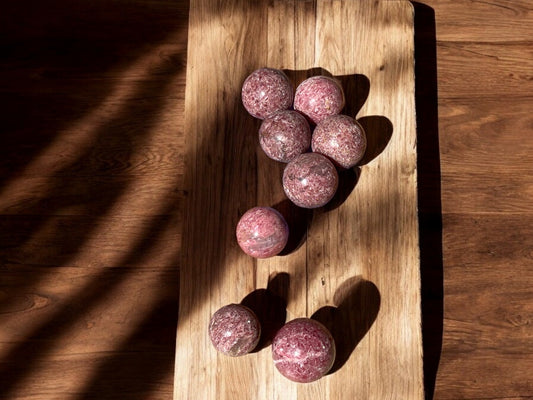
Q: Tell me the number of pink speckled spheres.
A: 8